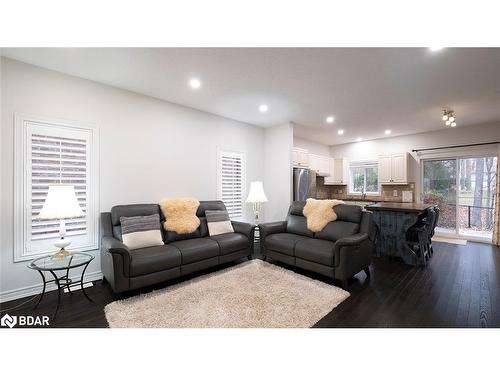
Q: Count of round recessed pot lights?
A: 7